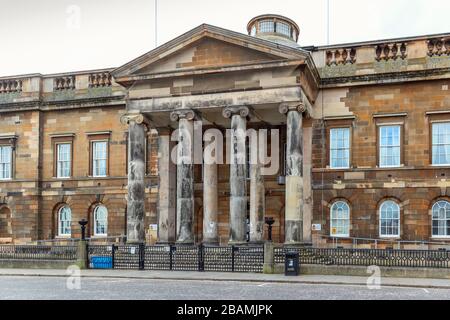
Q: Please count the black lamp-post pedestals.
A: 2